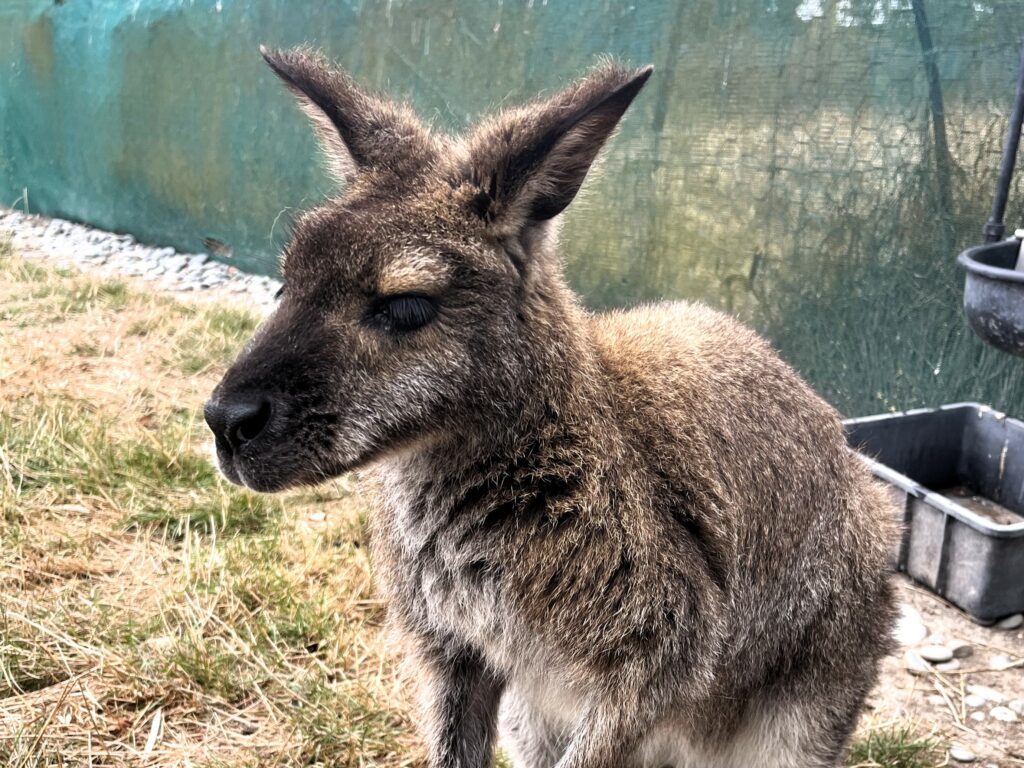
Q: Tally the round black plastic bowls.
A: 1